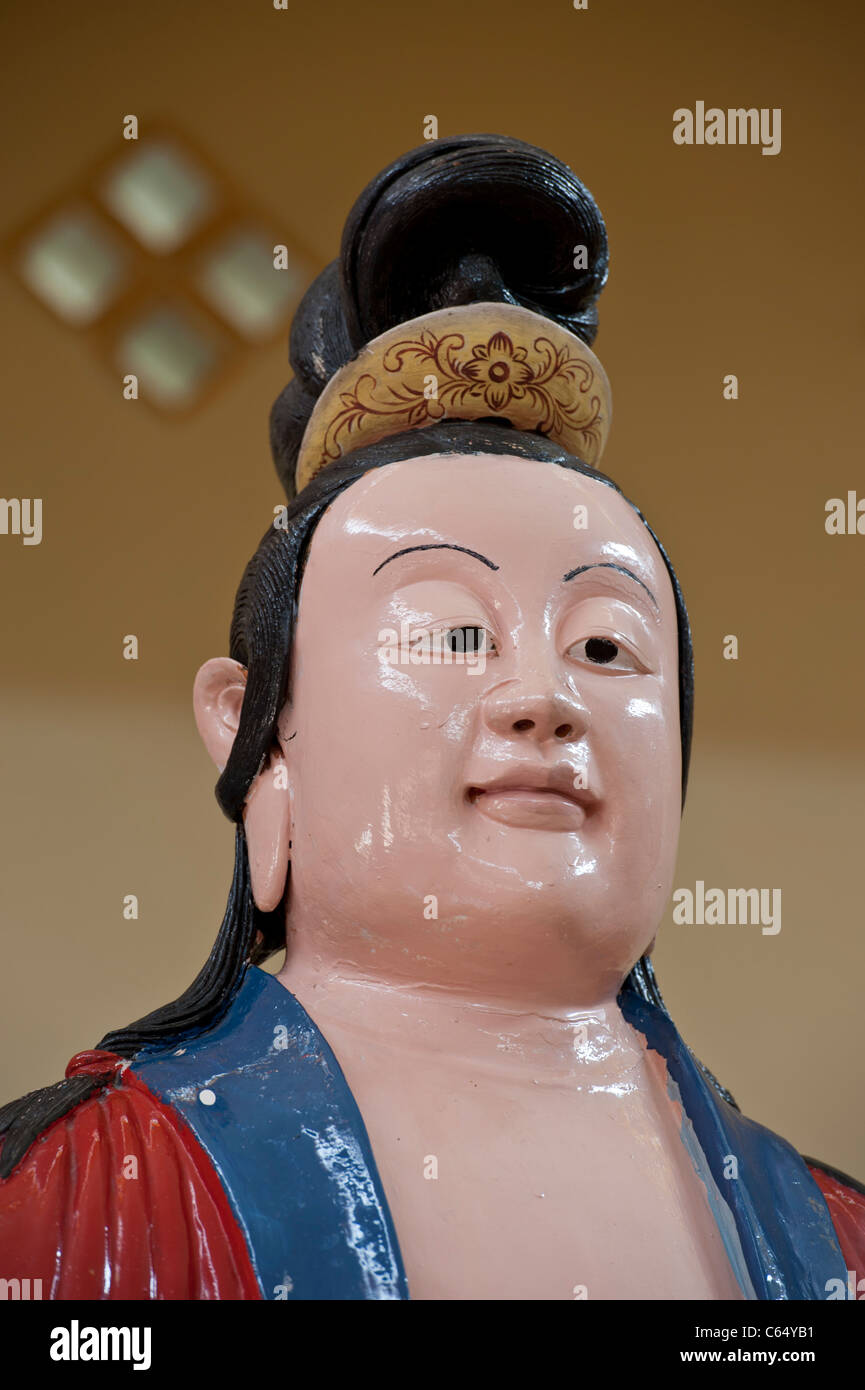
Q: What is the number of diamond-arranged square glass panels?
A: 4